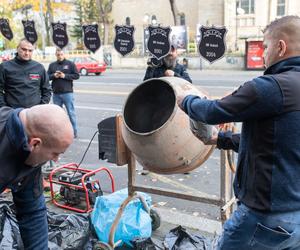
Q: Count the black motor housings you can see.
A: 1